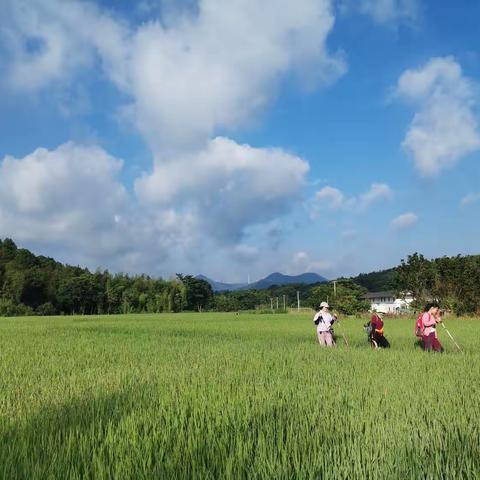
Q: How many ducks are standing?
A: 0